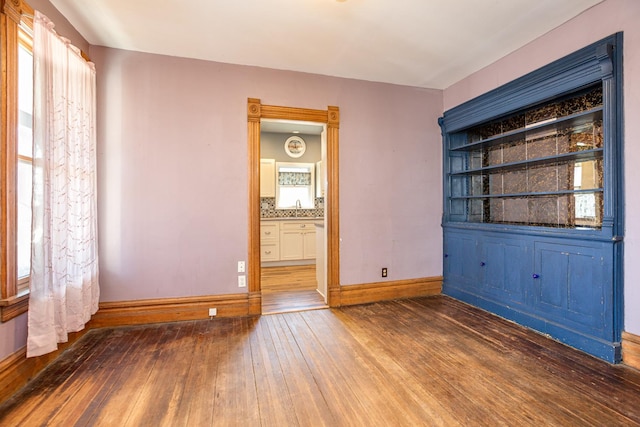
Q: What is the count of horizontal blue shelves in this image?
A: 3